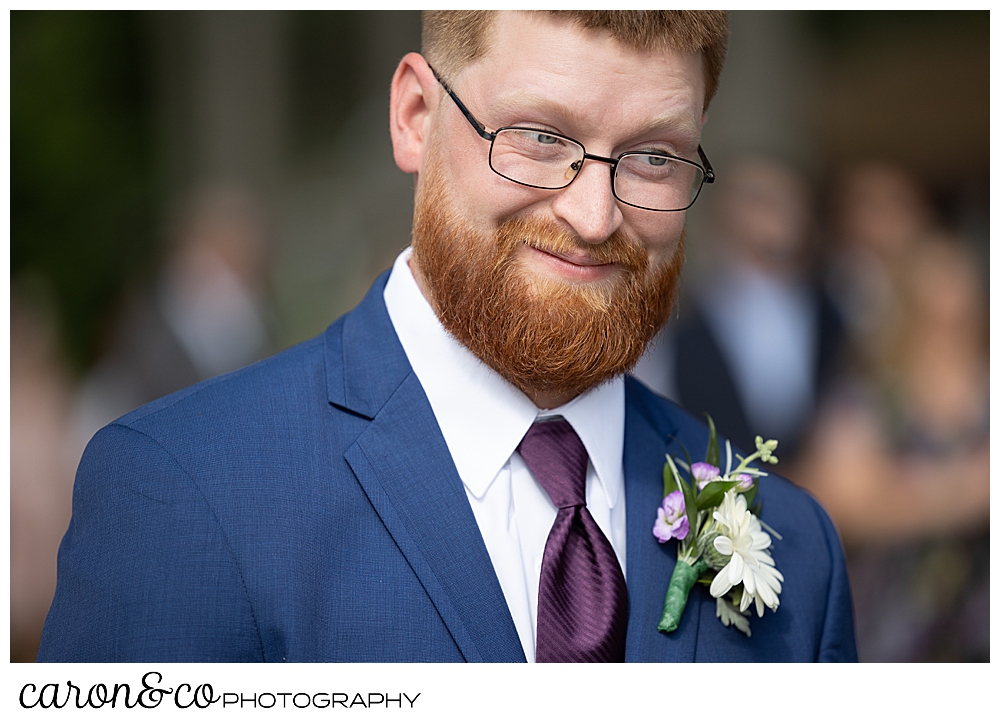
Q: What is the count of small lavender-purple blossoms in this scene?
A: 3